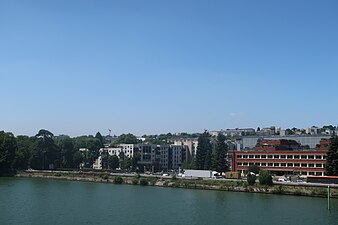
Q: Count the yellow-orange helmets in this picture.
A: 0